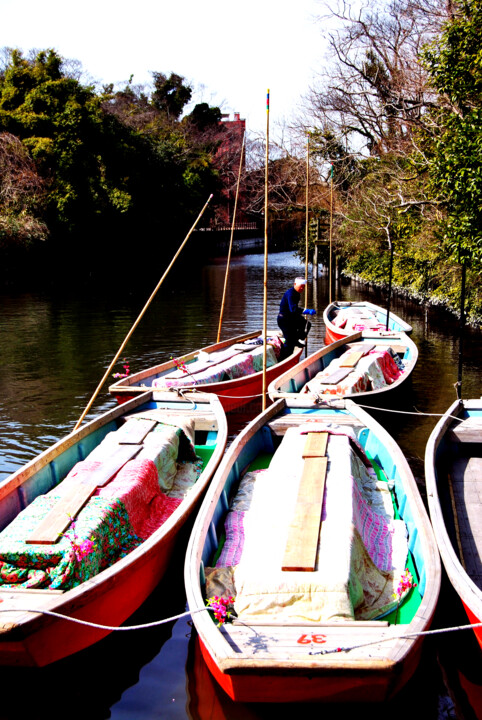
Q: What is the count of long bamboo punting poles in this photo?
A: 5